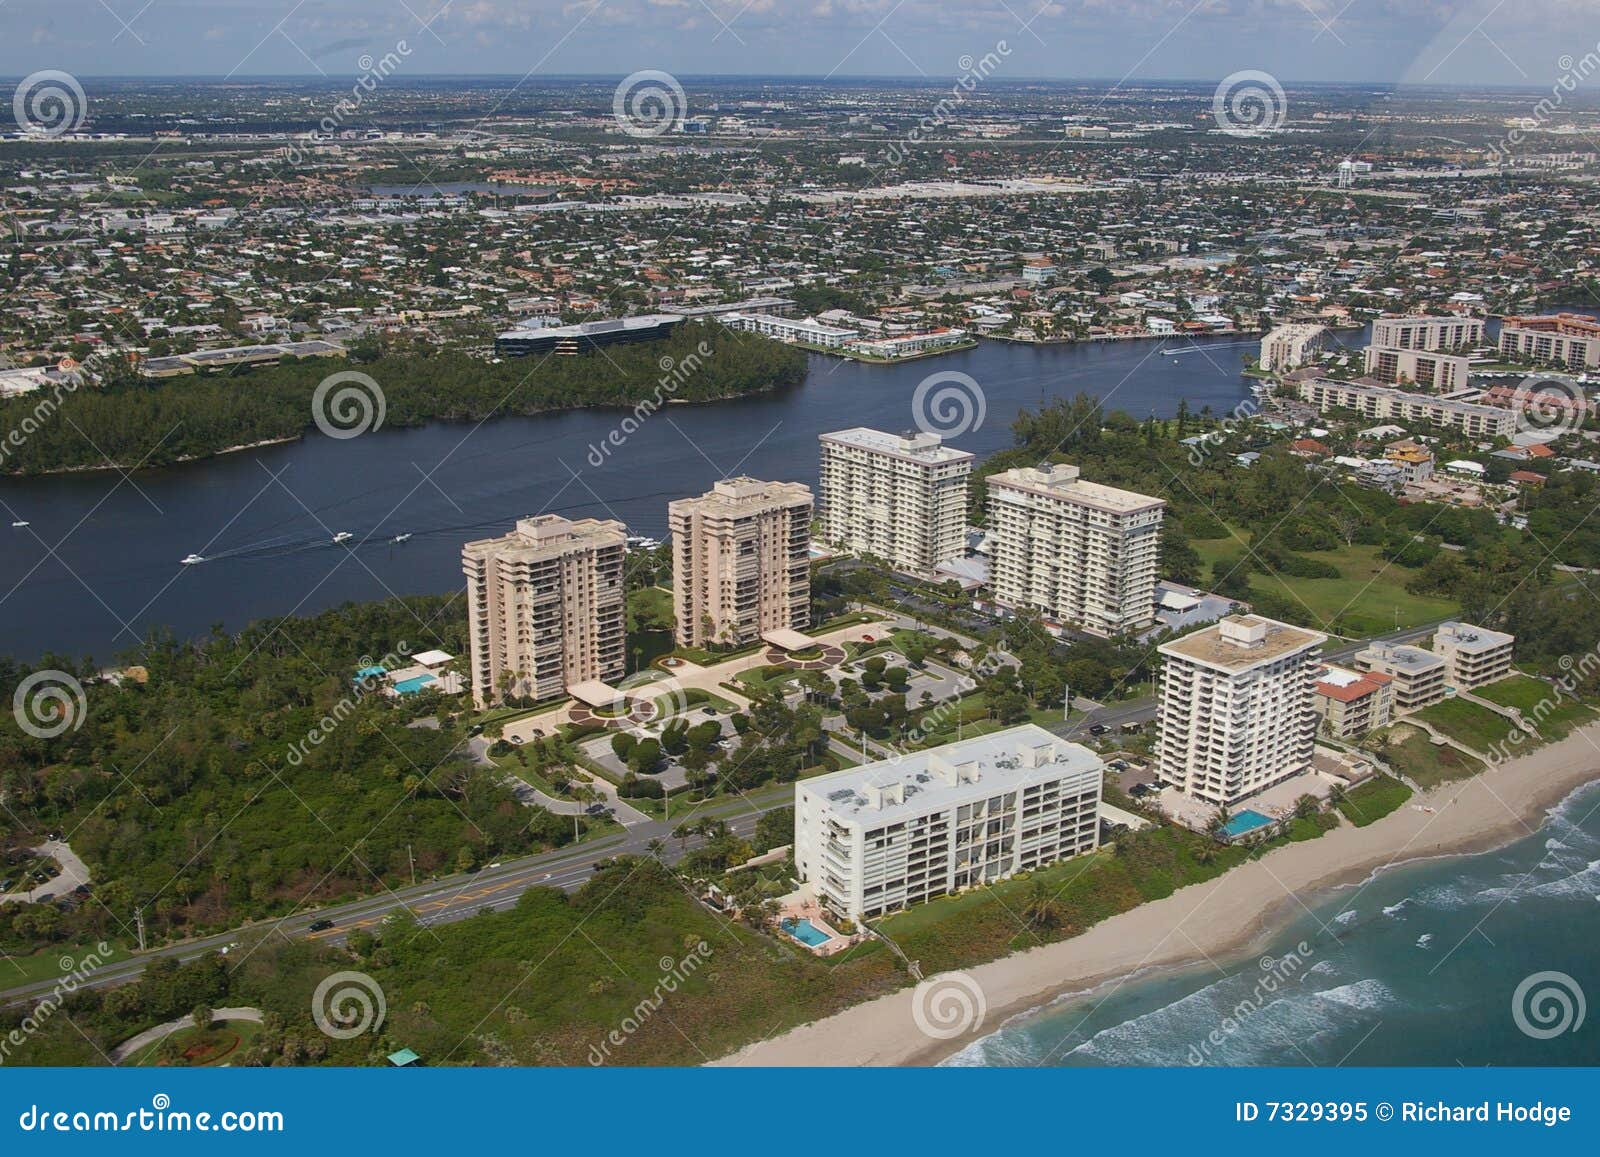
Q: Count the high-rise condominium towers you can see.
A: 5